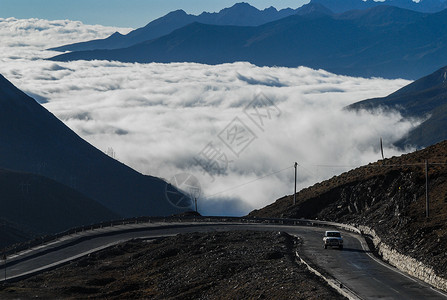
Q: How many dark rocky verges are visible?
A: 2